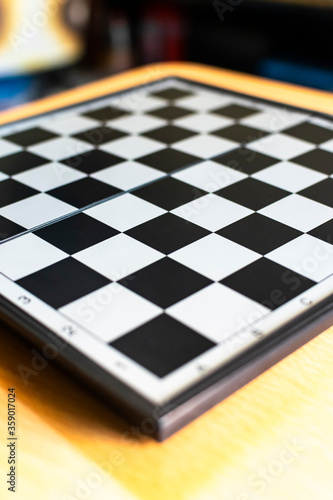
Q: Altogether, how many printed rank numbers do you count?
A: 3